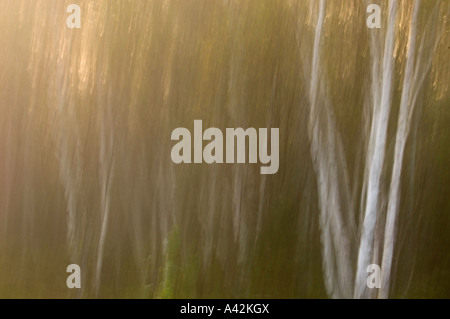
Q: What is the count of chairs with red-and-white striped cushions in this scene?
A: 0